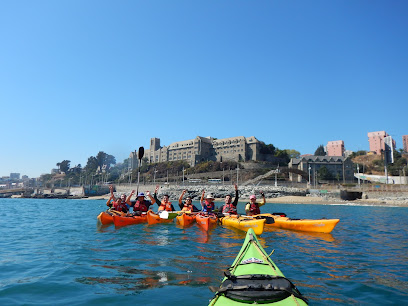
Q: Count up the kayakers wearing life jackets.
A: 8